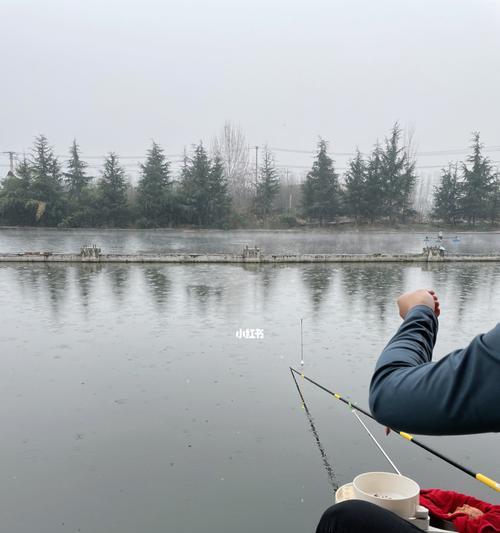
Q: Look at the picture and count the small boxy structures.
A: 3